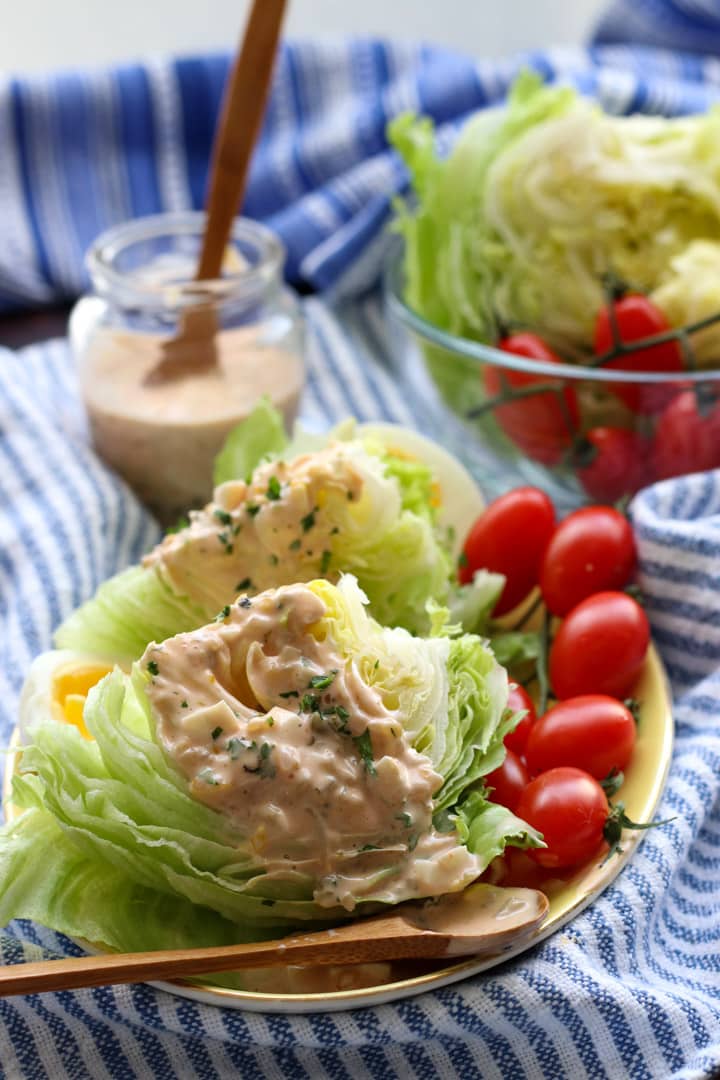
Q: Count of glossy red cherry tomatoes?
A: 11